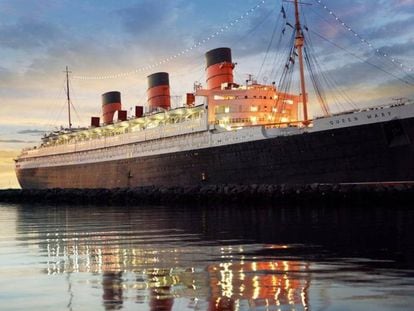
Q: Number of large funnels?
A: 3